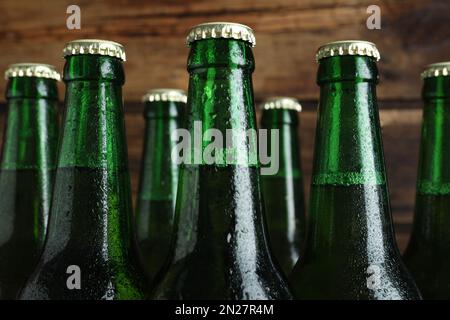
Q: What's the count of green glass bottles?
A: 7